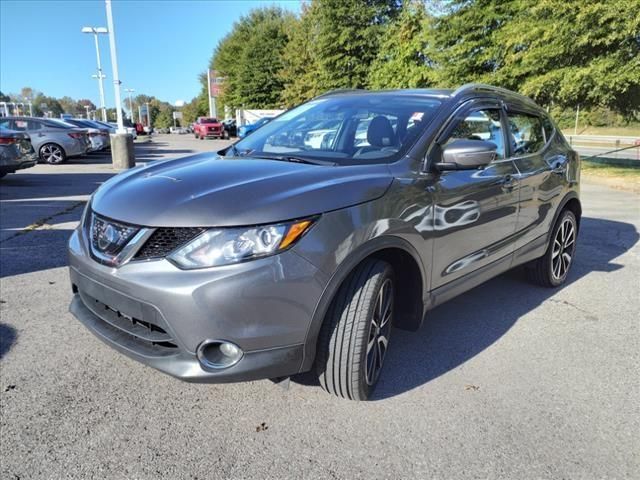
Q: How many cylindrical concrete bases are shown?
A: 1